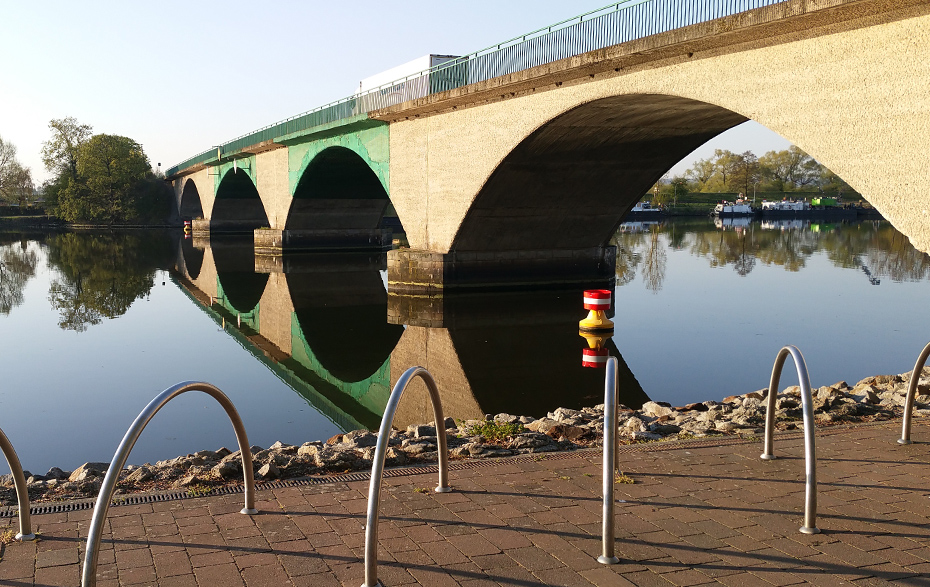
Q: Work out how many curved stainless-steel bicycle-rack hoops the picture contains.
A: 6